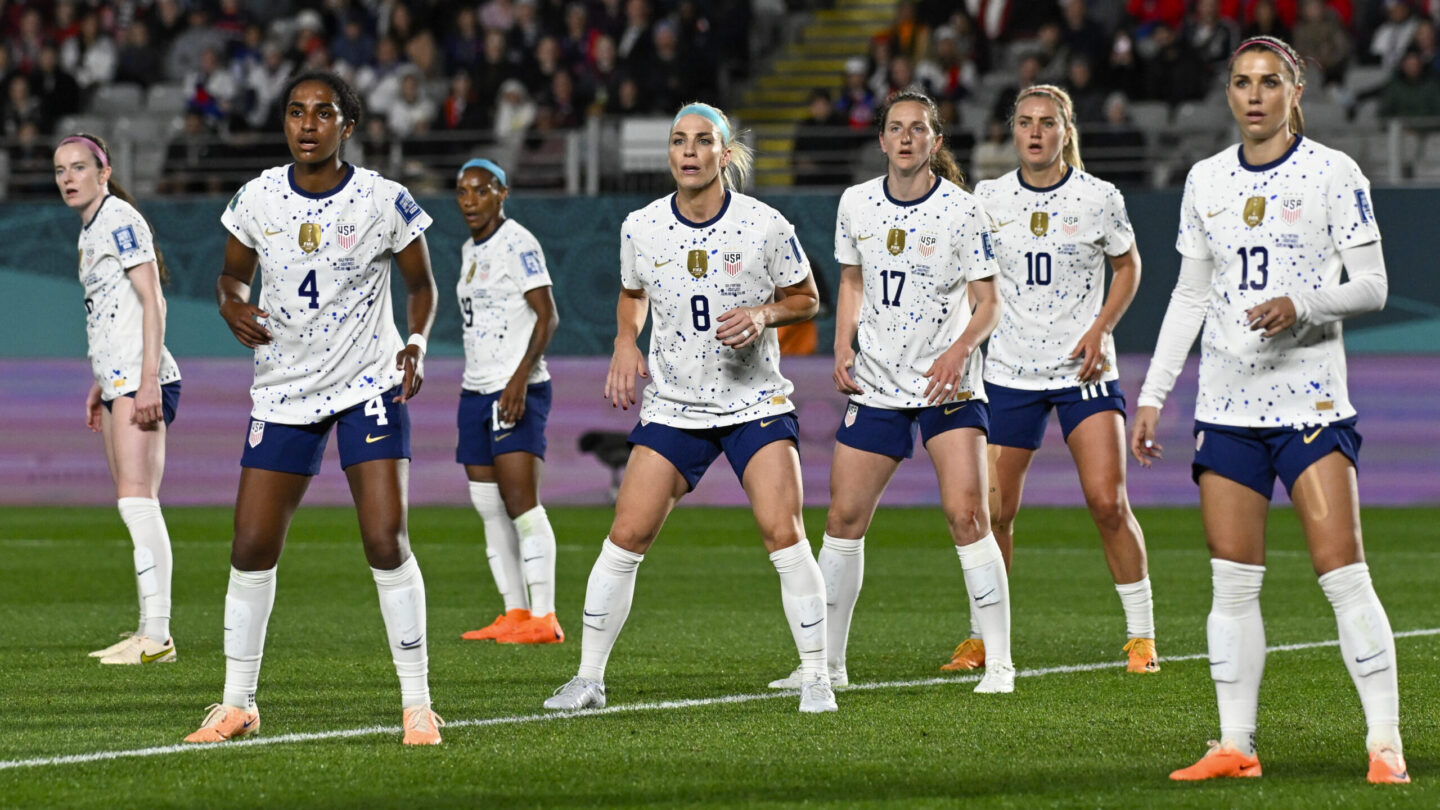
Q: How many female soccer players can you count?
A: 7